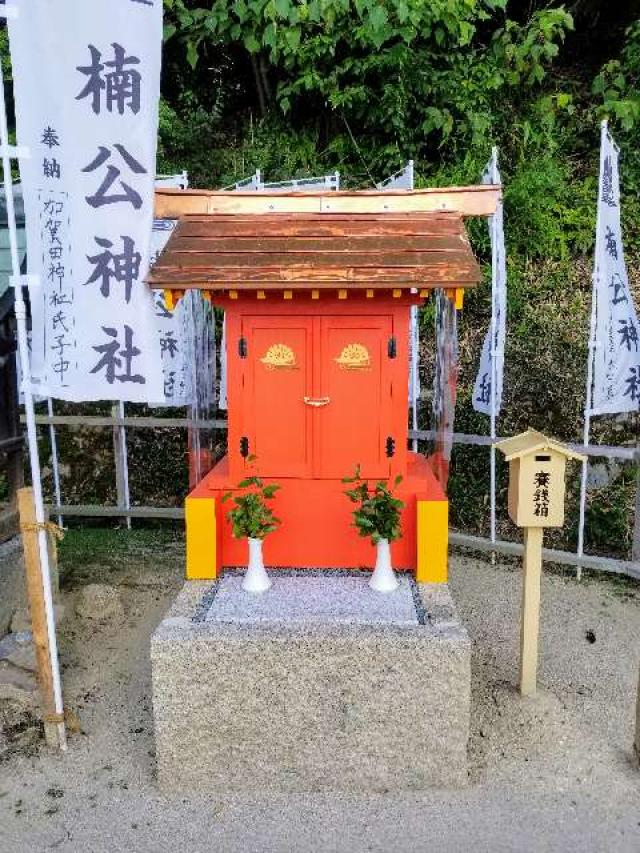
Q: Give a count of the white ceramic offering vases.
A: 2